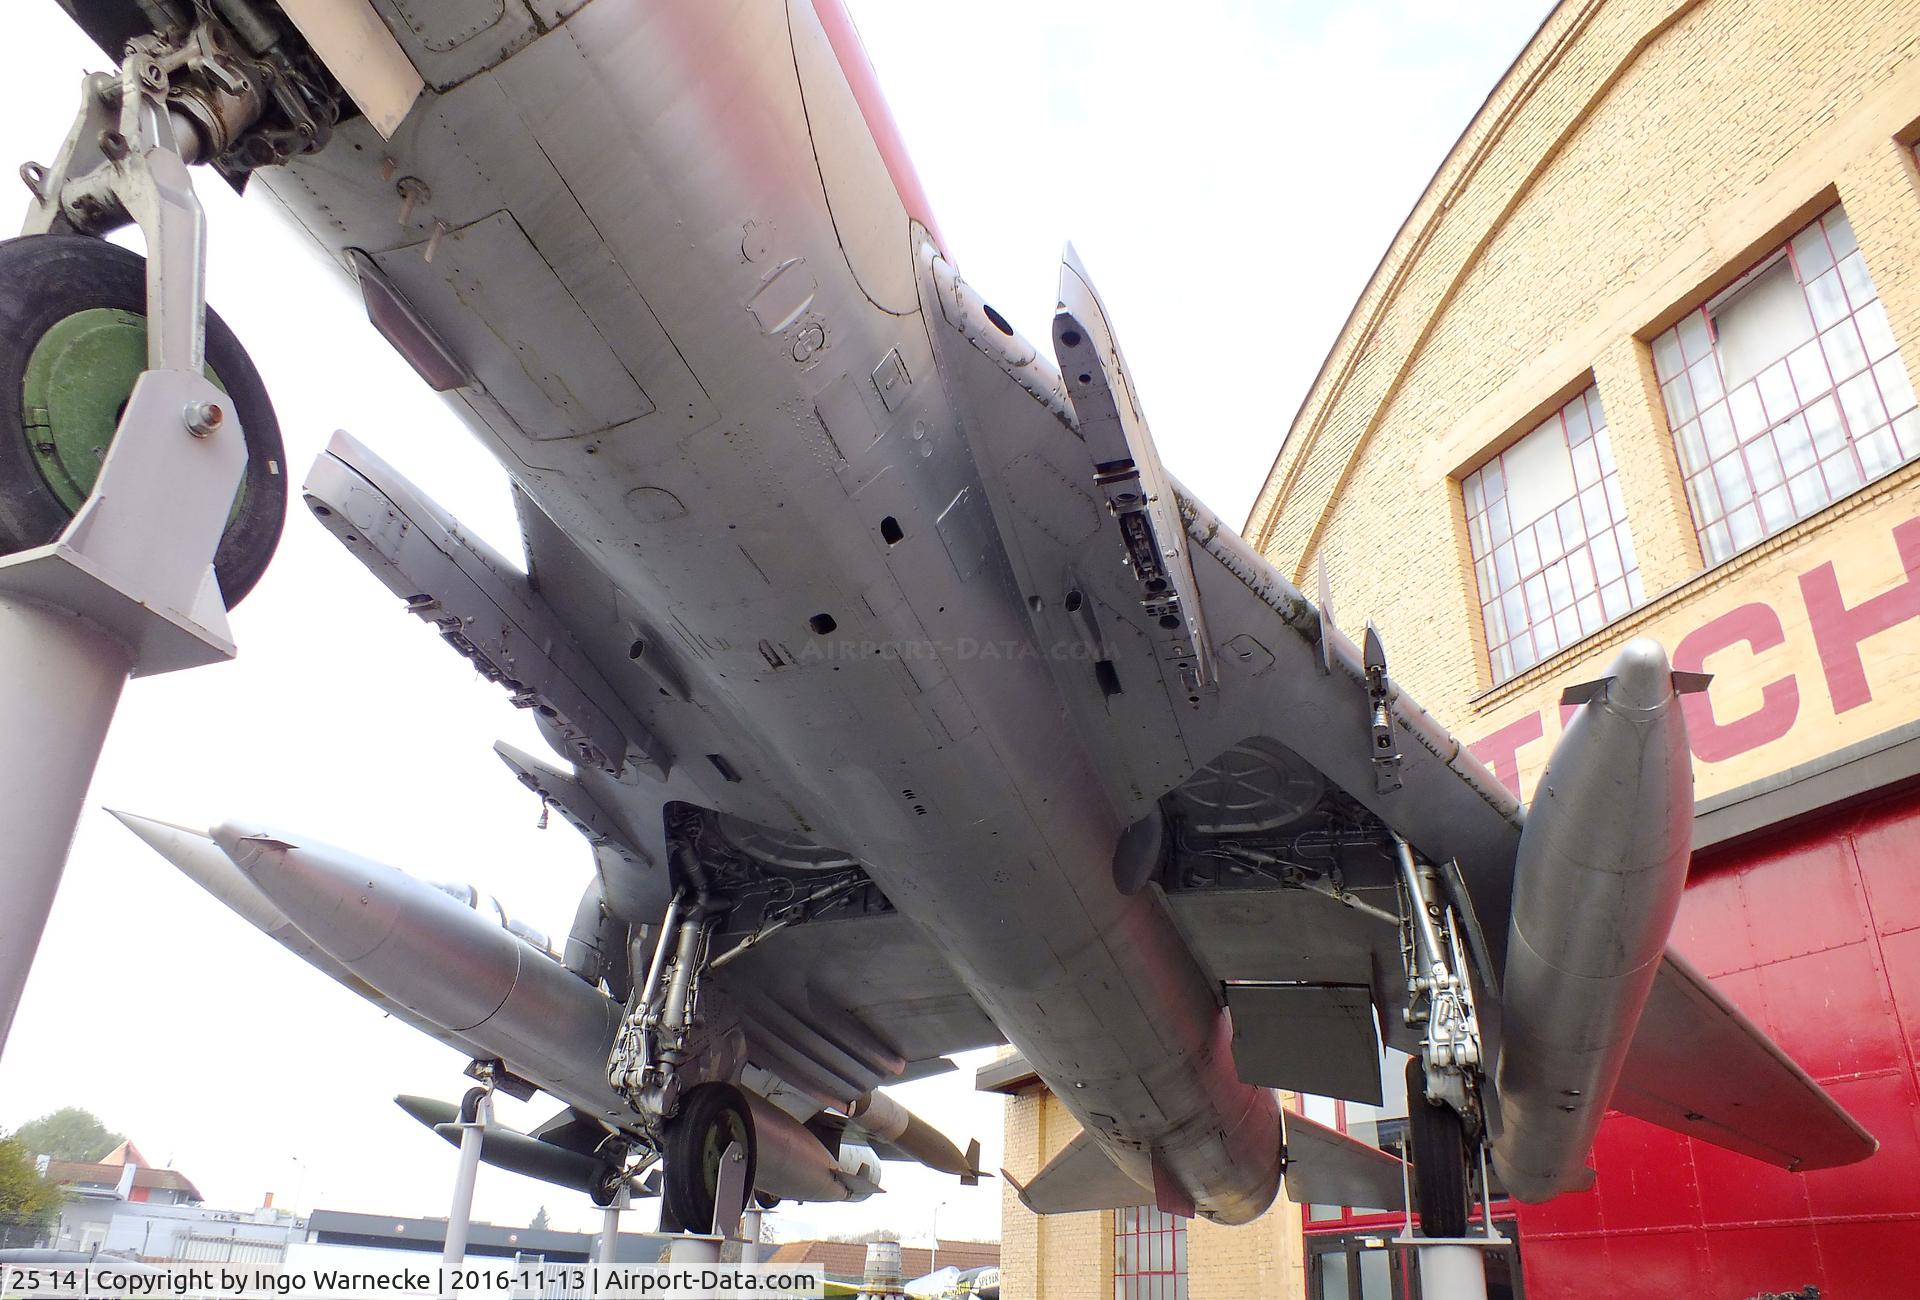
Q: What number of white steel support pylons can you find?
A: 6